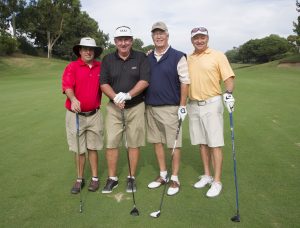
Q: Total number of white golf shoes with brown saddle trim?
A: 2